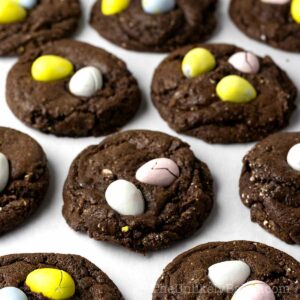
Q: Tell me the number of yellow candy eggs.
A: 7